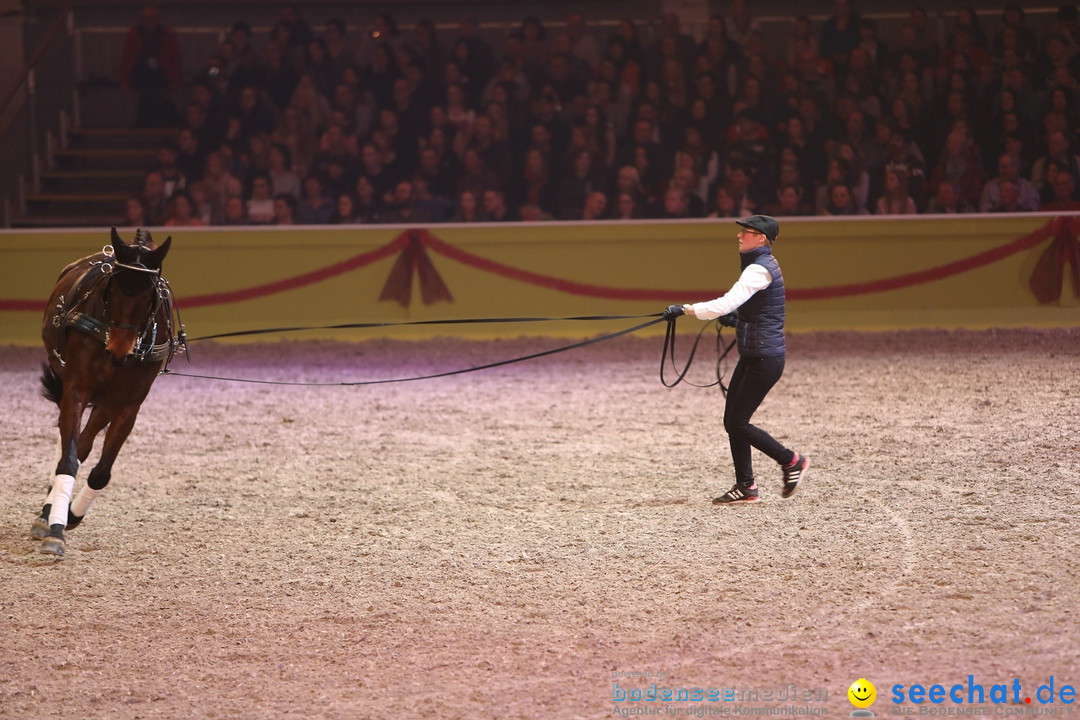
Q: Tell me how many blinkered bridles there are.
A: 1